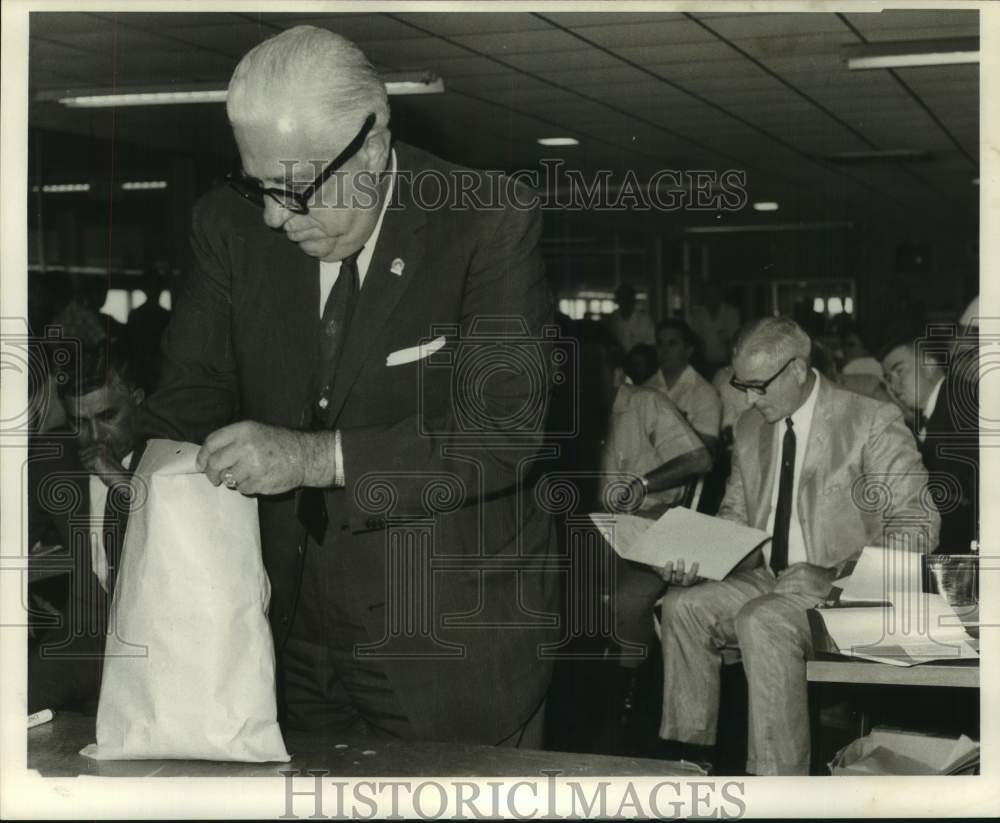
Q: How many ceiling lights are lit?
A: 6